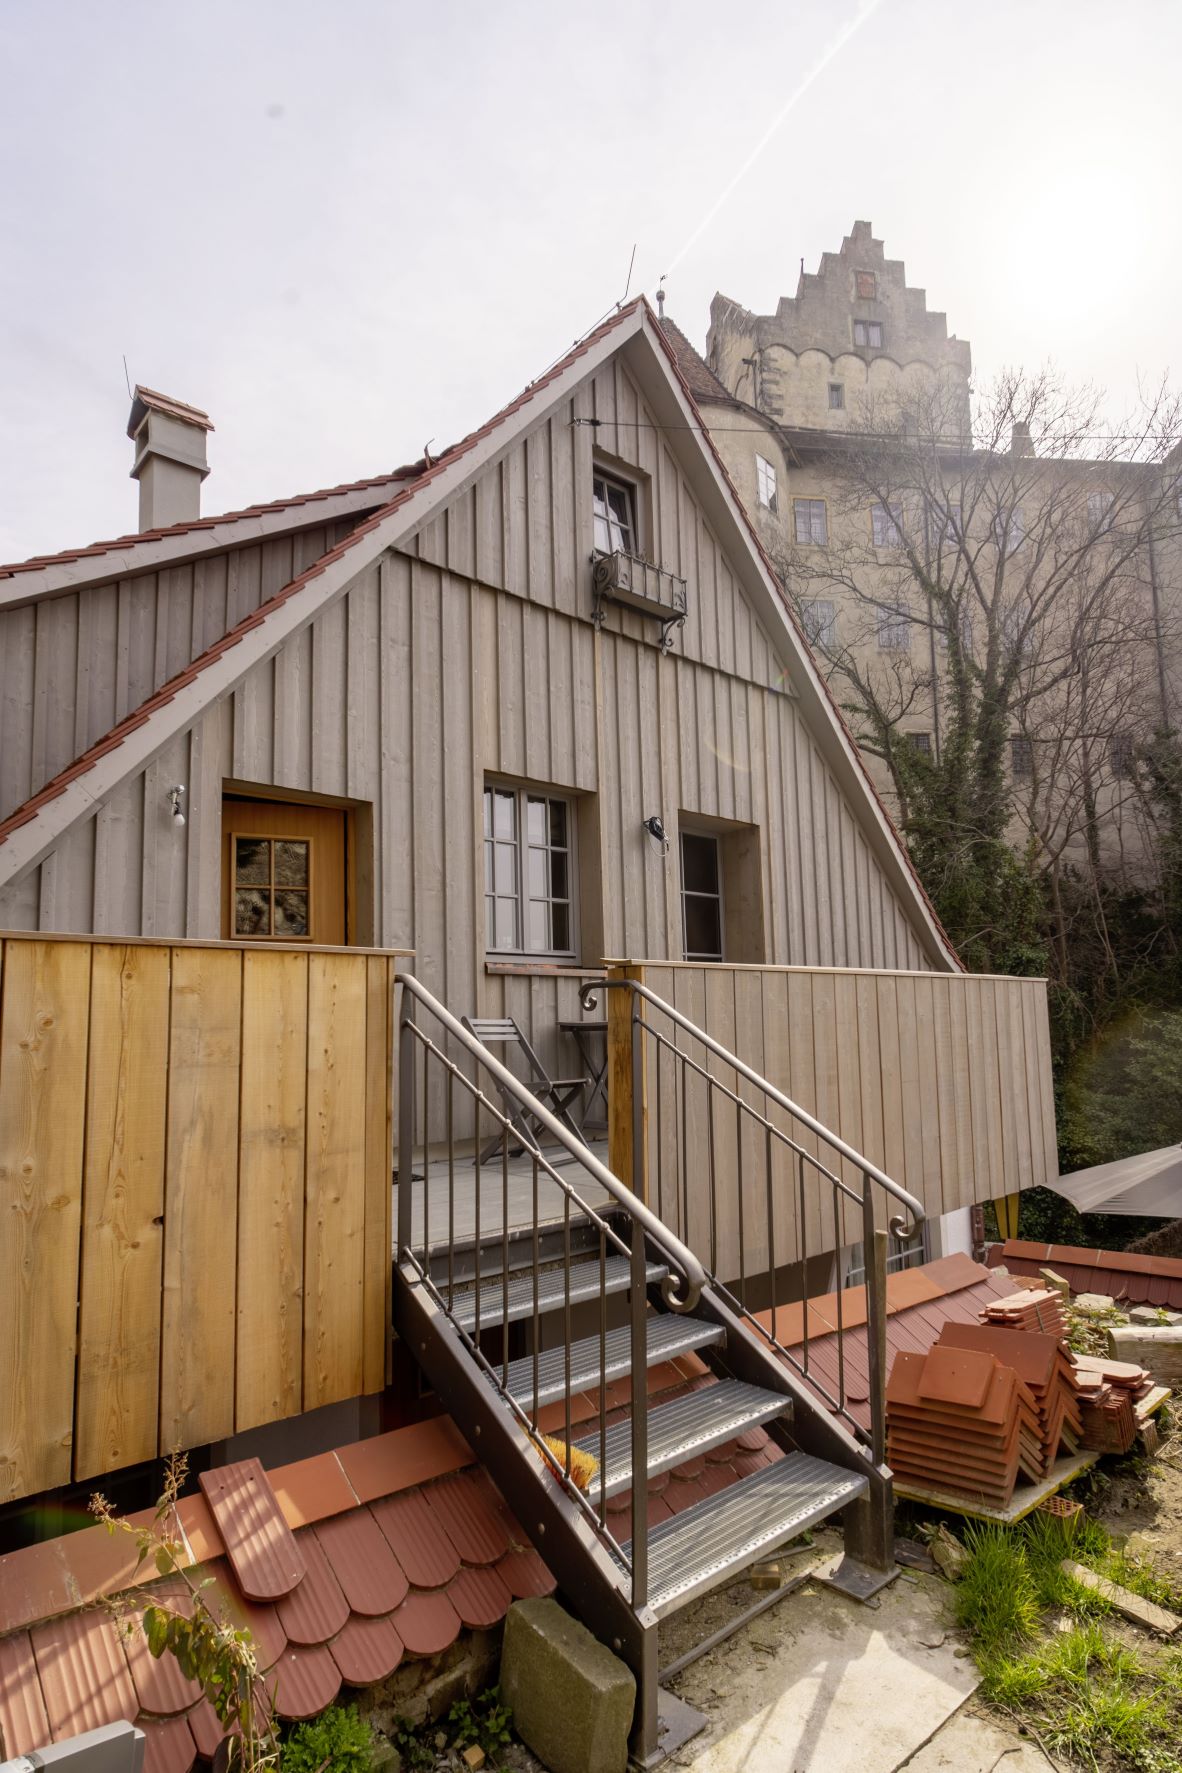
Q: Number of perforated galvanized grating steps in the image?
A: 4